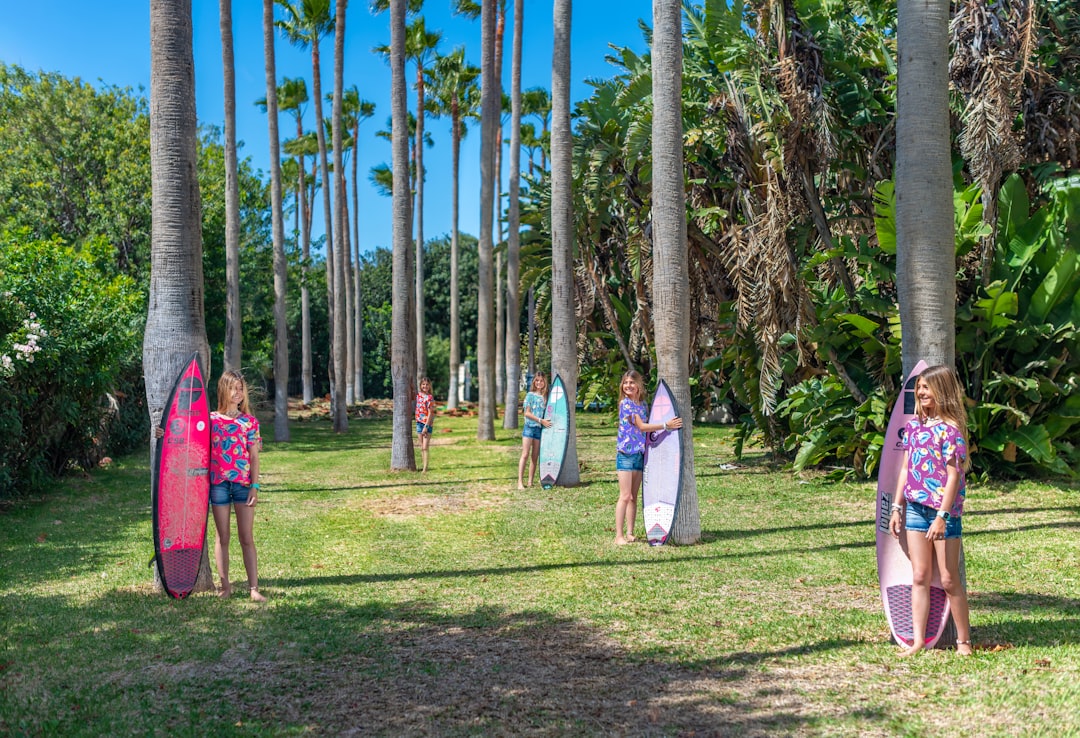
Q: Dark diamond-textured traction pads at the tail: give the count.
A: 2